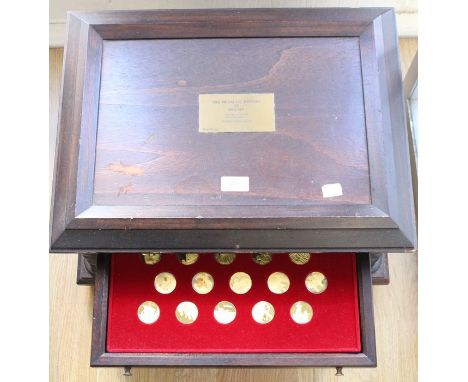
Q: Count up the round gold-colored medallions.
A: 15